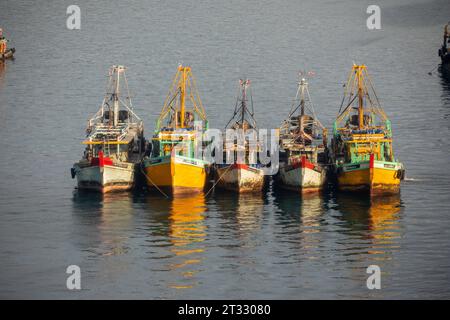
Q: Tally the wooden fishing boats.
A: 5